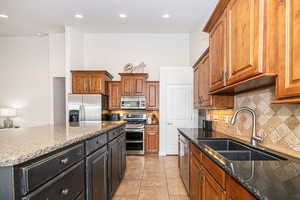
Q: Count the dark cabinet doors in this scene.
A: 3